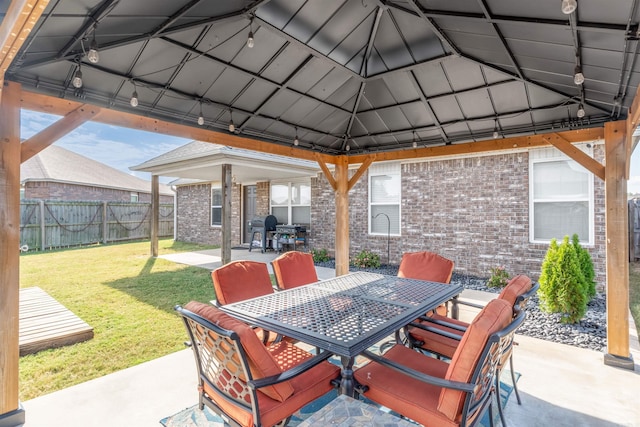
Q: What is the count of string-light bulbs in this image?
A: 13